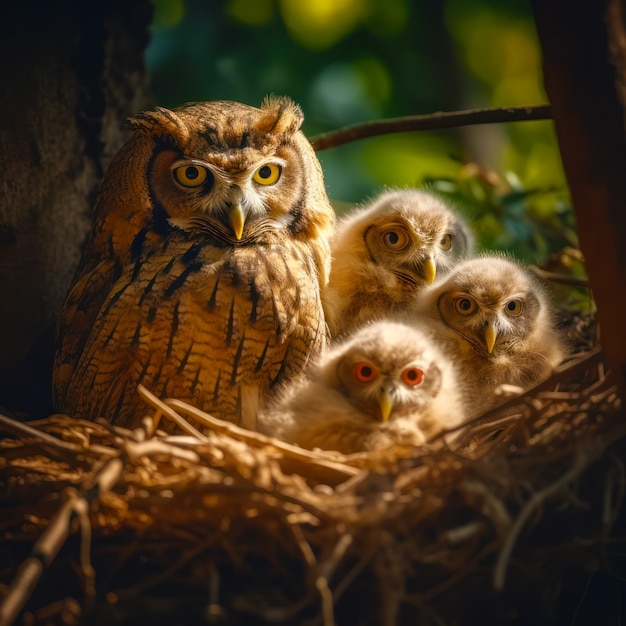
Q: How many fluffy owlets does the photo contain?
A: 3